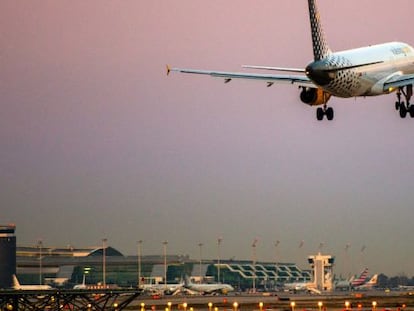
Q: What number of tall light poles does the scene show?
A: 12